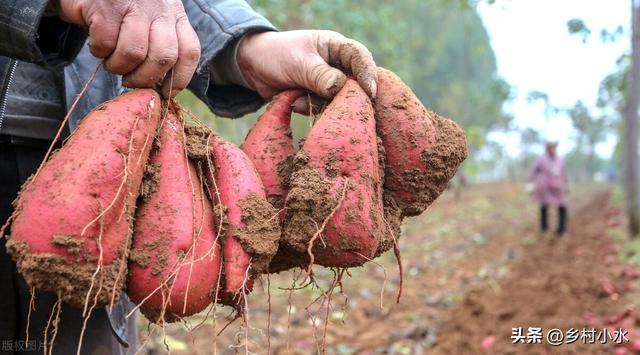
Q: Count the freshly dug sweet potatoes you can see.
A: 6